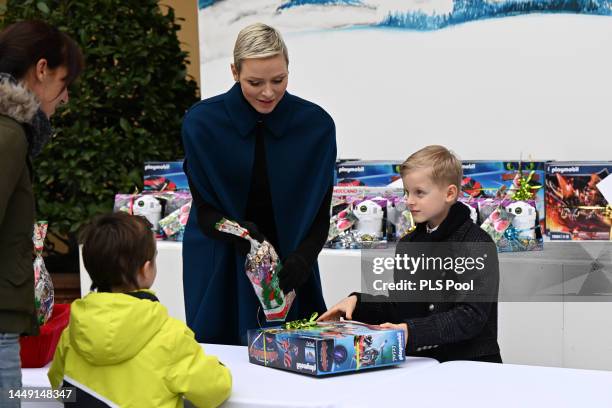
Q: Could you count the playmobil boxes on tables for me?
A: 5